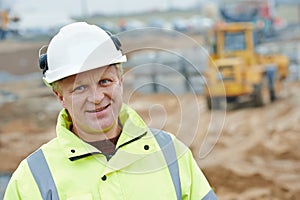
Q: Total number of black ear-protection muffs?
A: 2